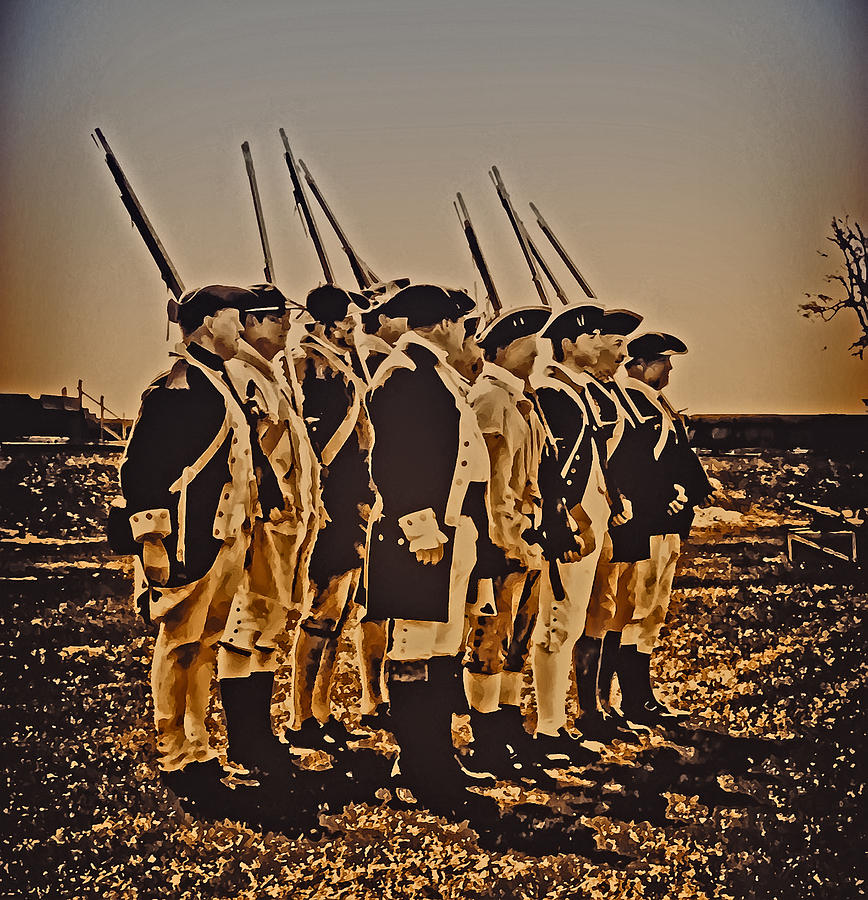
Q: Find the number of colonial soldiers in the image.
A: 10